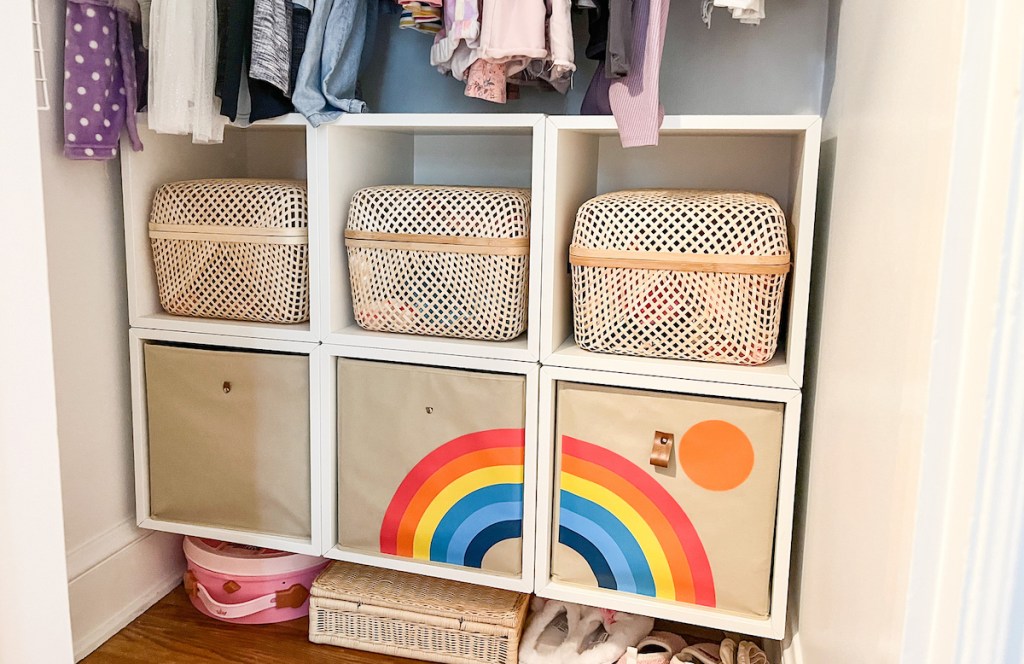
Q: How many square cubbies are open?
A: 3